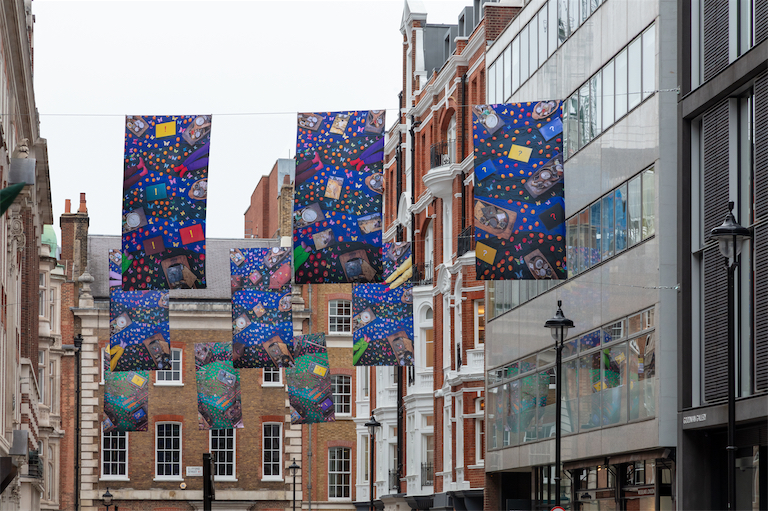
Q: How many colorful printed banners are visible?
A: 9